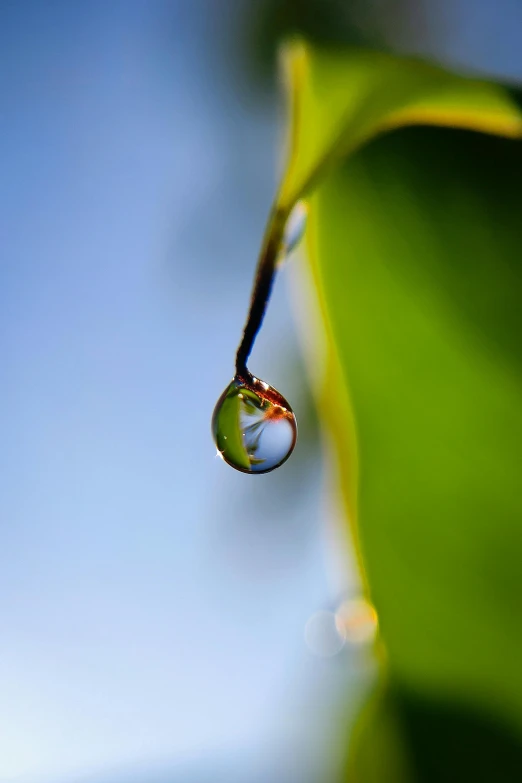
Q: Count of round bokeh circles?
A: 2